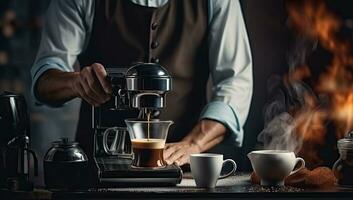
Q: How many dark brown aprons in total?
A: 1